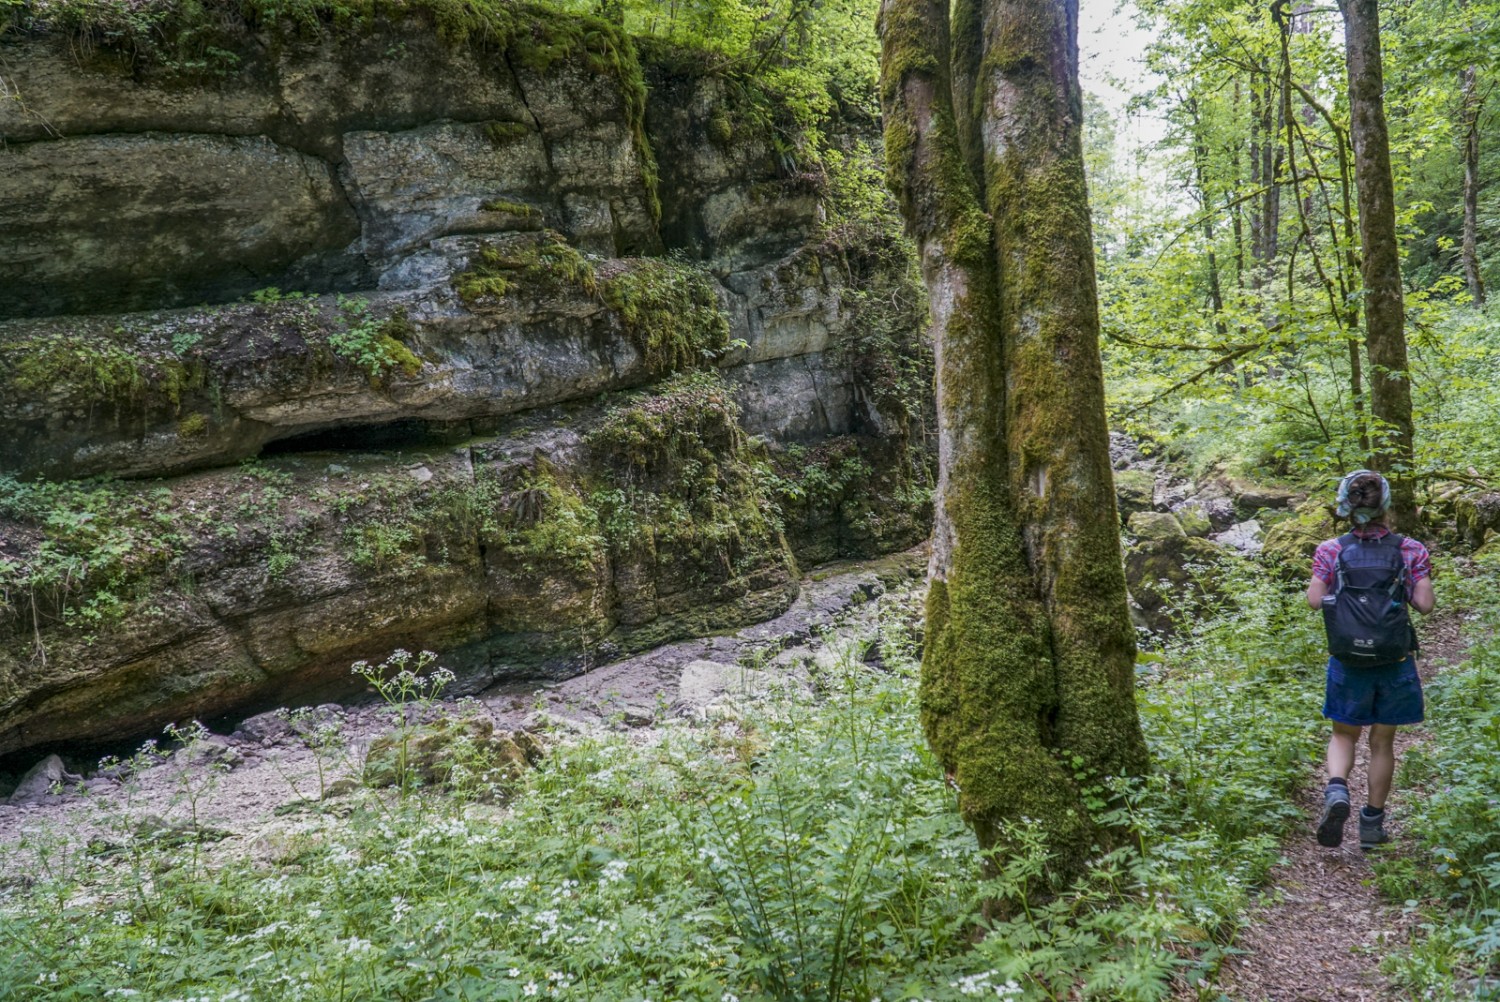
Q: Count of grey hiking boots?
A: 2